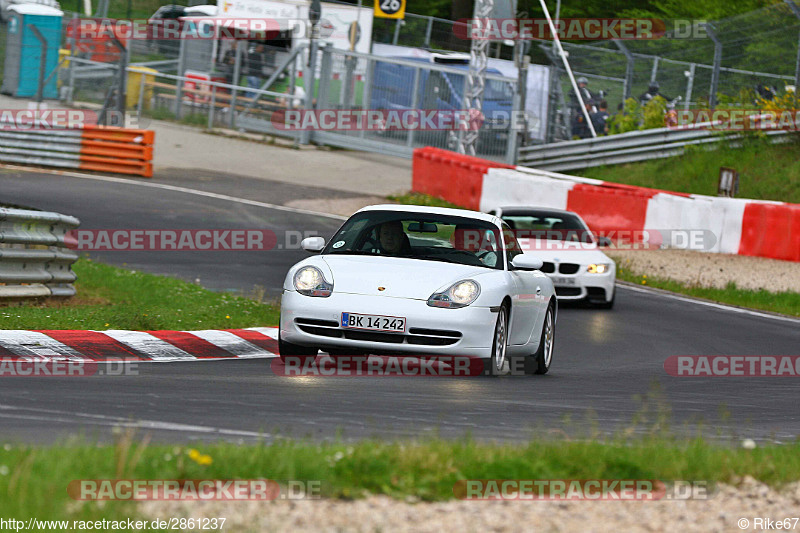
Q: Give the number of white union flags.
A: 0